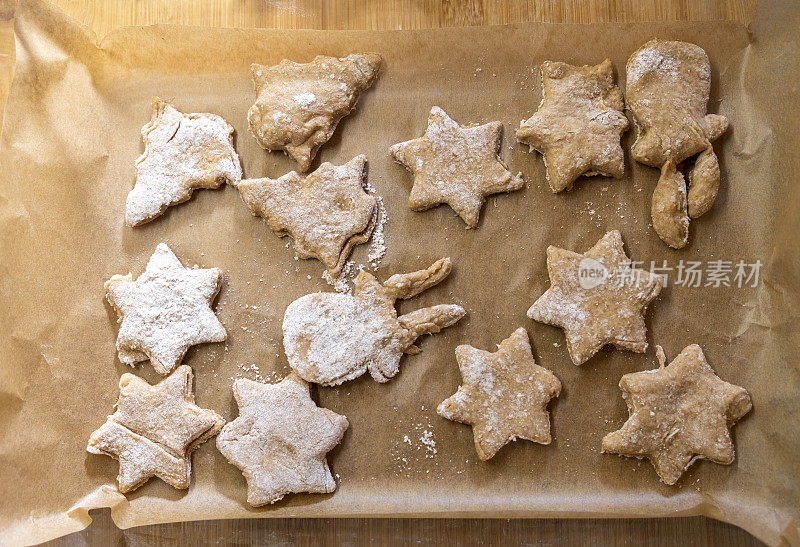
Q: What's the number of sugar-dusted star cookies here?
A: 8